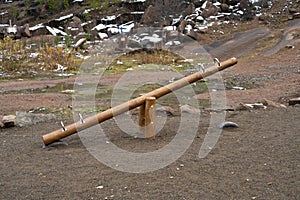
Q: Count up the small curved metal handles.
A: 4